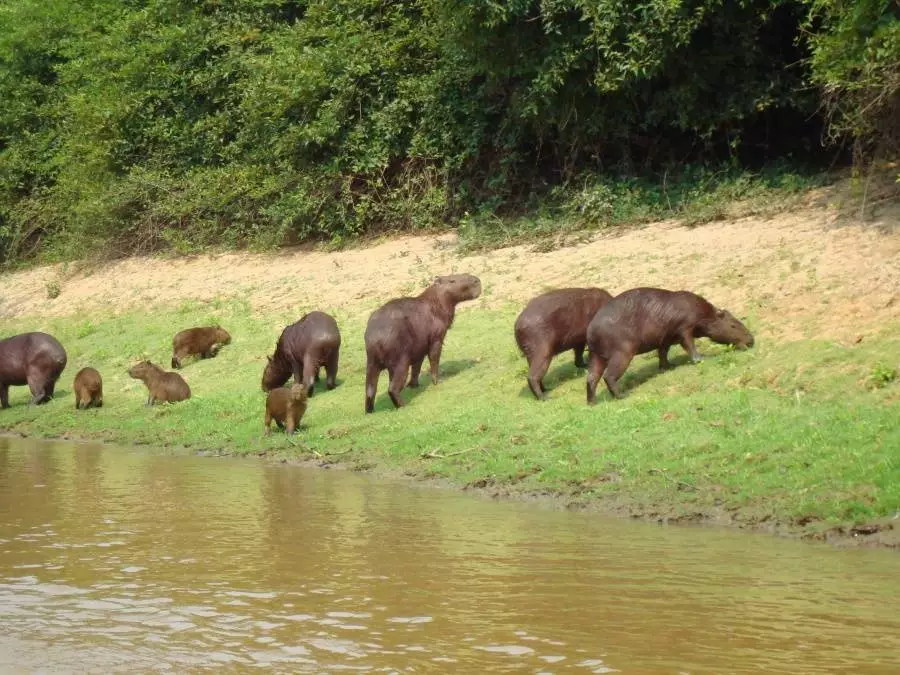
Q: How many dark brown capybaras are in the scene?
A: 5